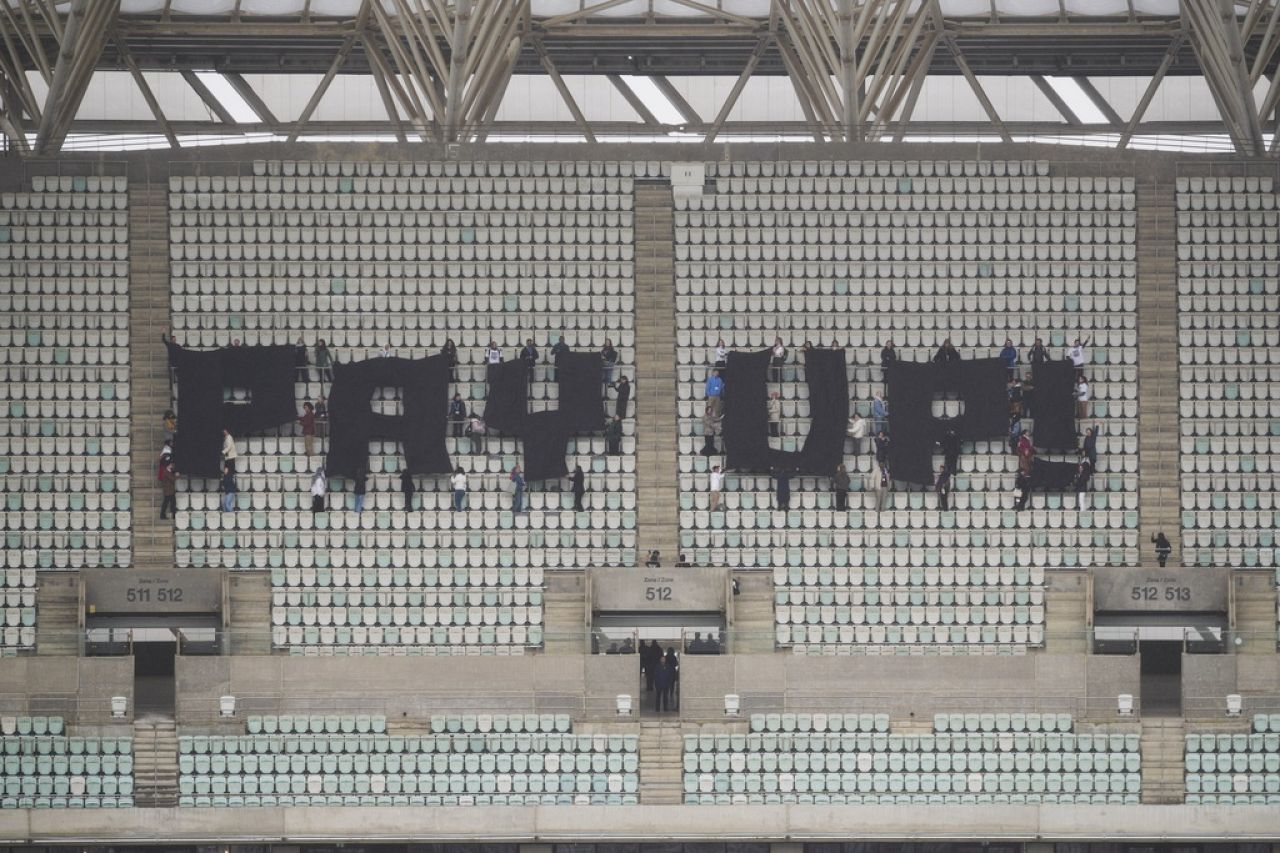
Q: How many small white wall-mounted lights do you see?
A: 6